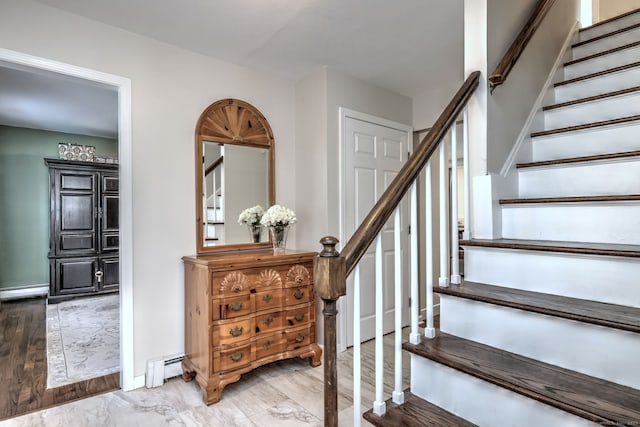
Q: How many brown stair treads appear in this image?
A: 12